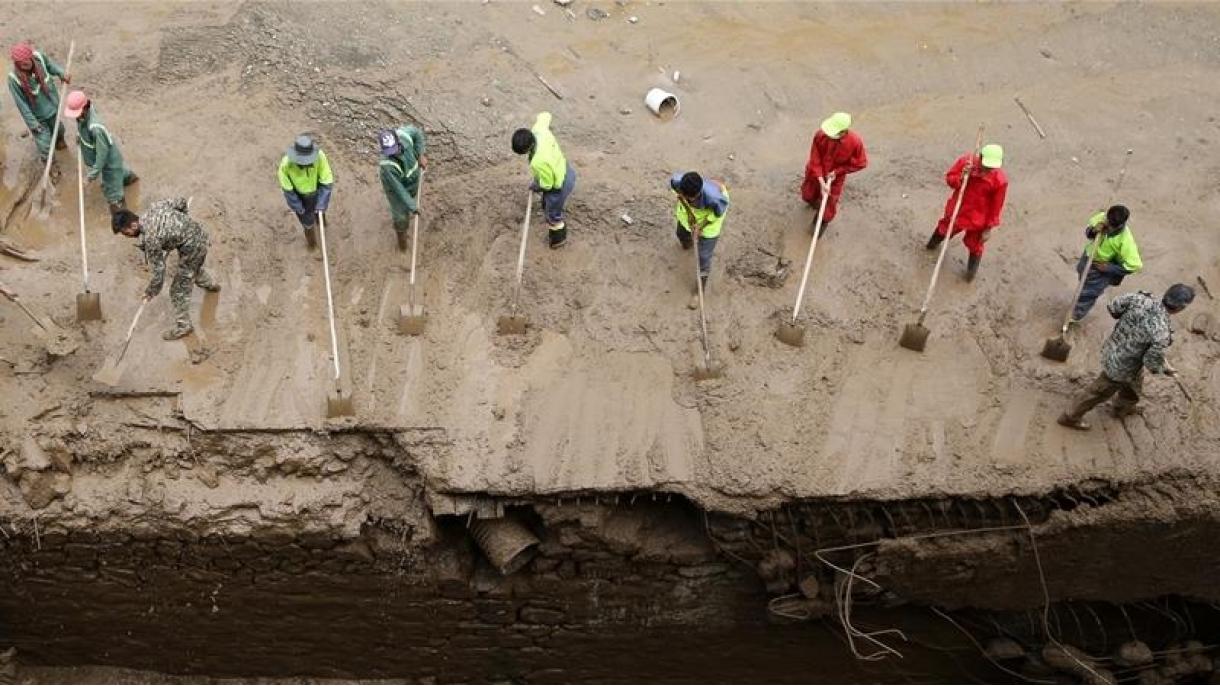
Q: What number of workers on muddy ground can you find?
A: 11